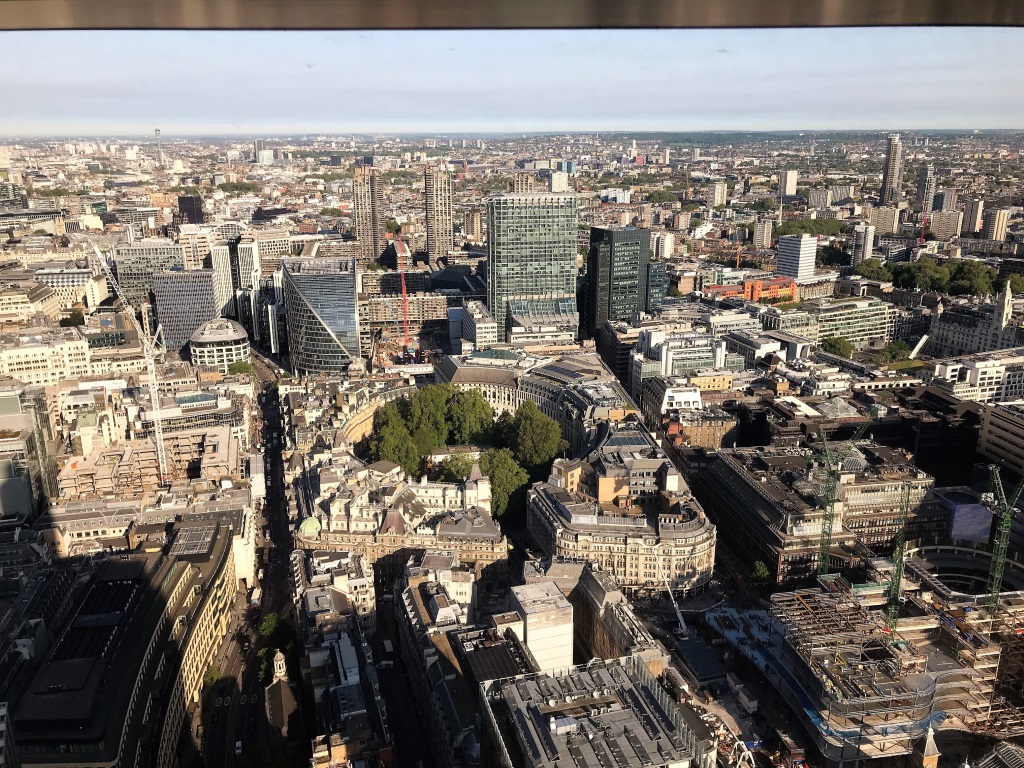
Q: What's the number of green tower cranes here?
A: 3